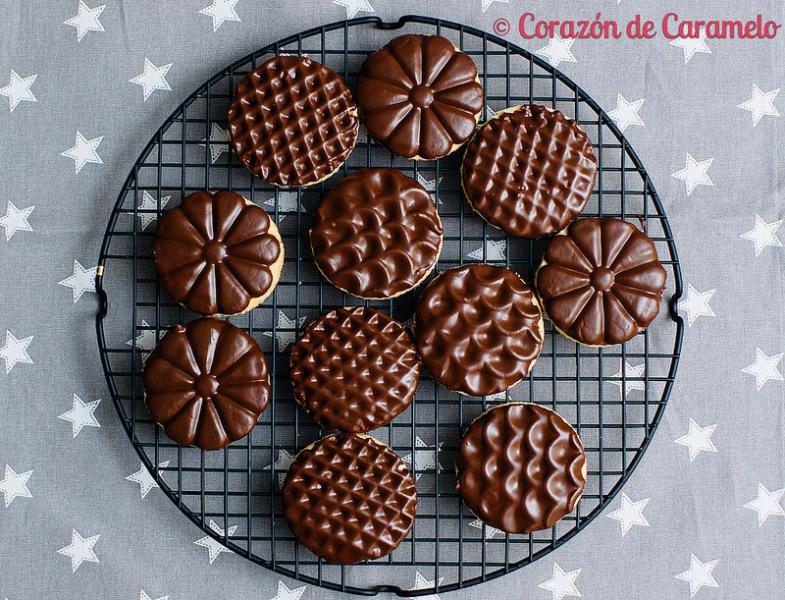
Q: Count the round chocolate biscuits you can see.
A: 11